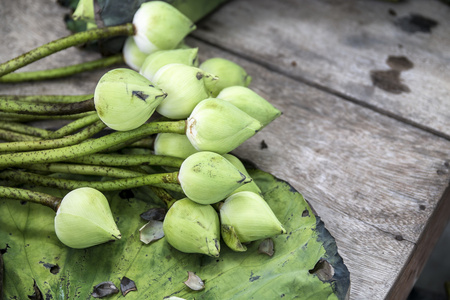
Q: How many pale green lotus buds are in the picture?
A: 14